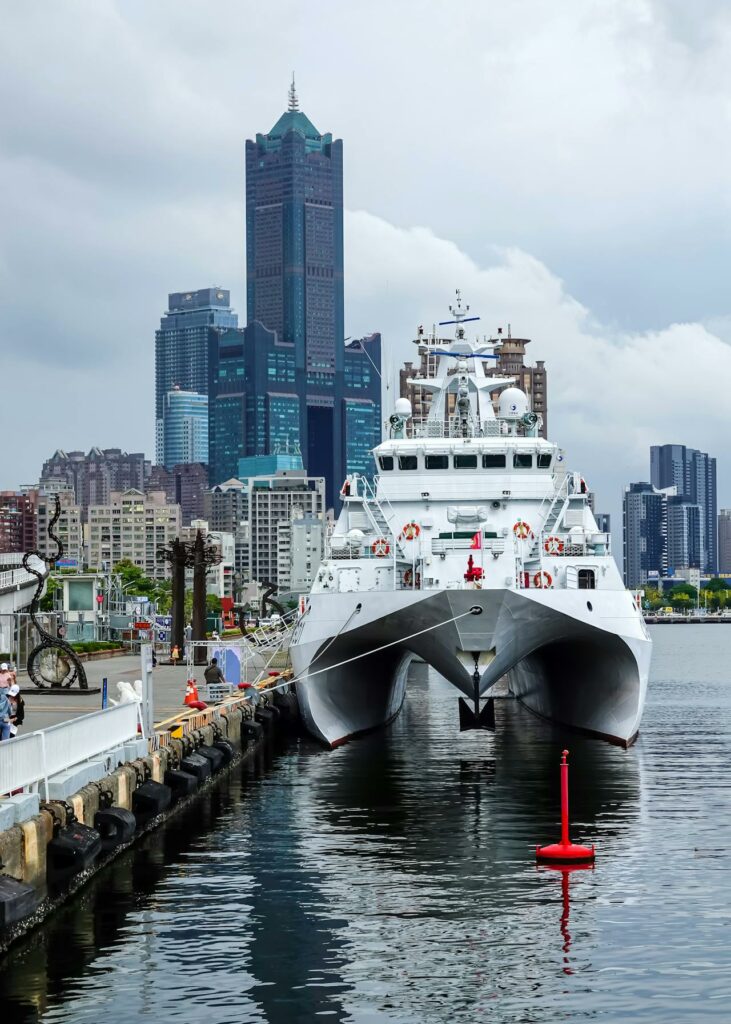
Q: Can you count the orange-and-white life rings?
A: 6